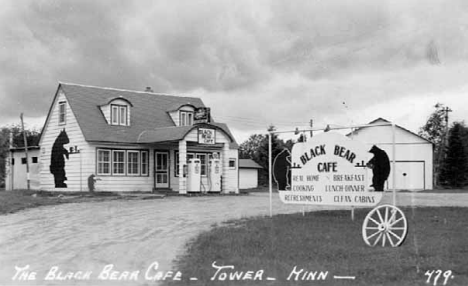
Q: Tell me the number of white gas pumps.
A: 2